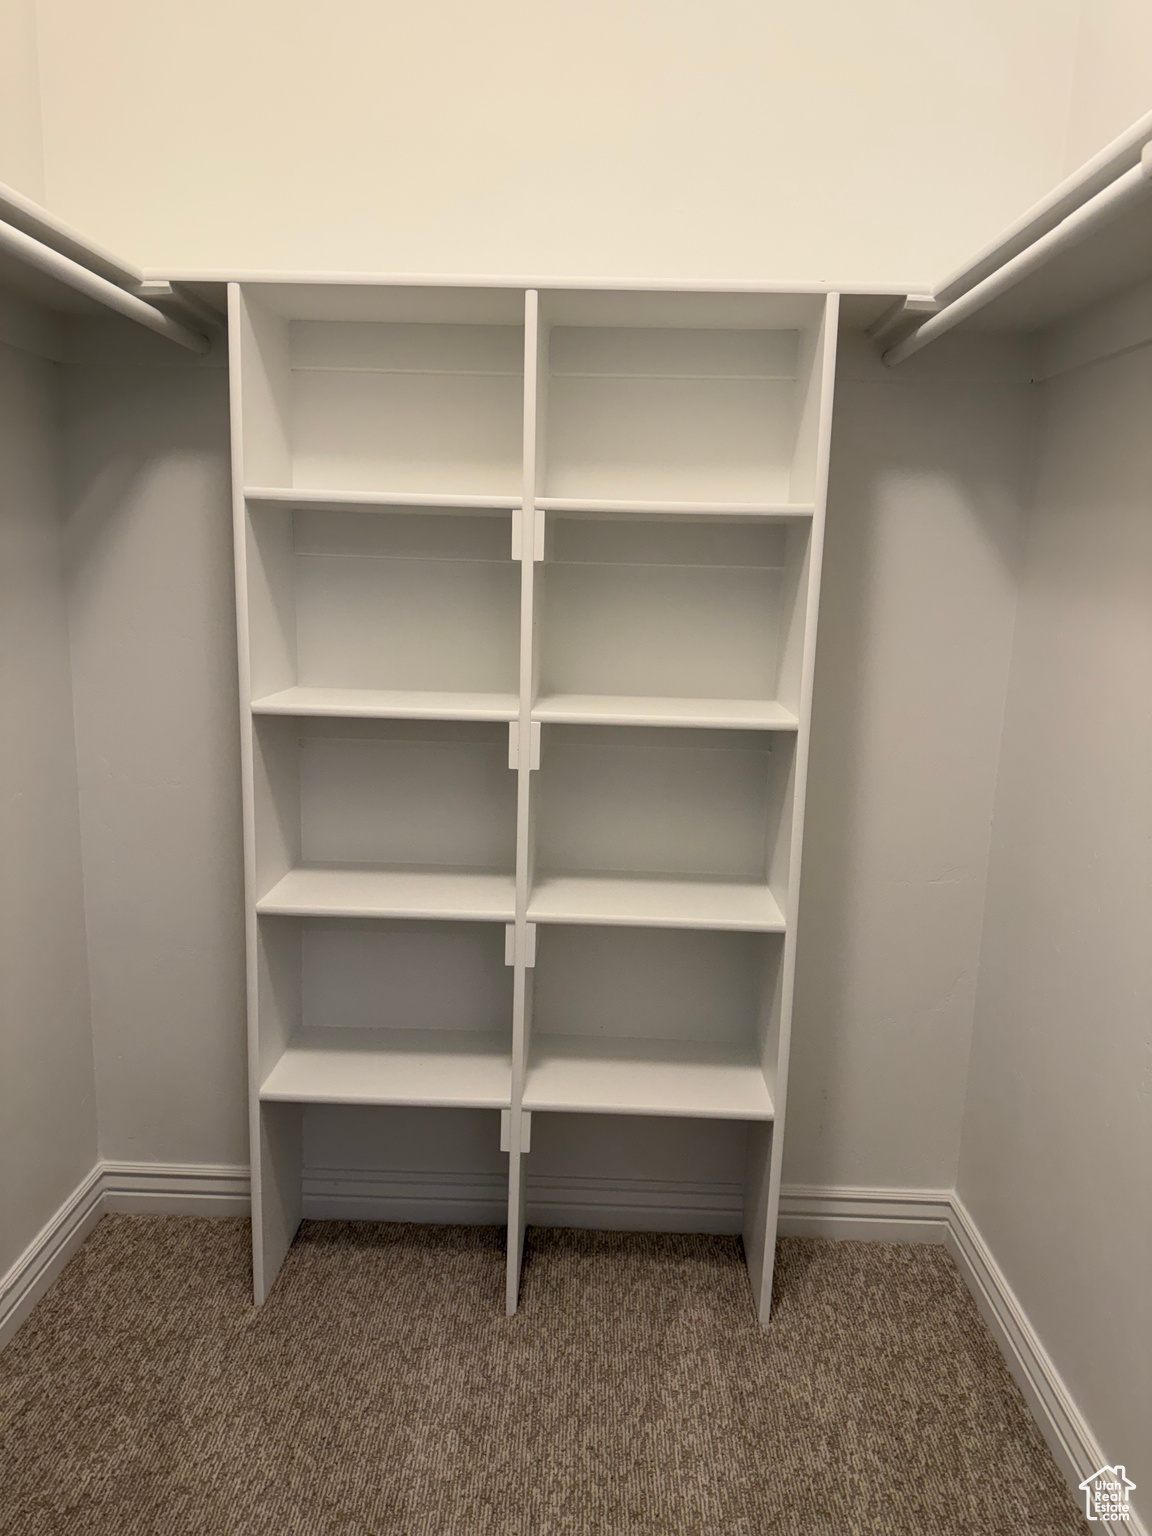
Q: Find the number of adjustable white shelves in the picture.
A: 8